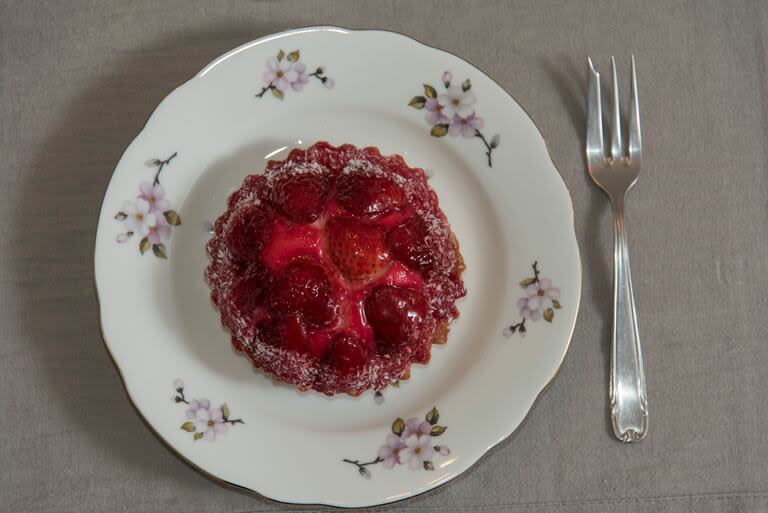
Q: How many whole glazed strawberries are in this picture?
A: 1